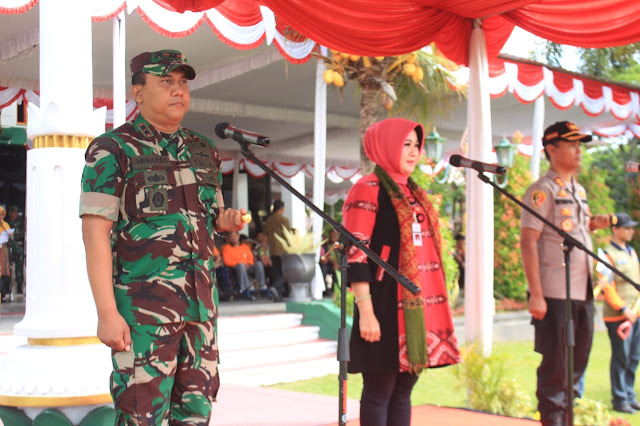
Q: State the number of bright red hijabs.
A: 1